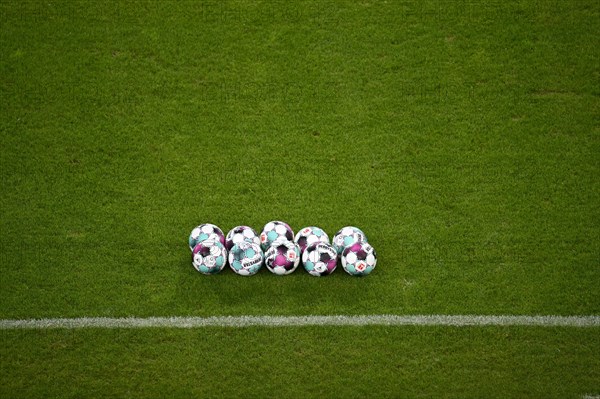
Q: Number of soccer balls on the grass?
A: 10